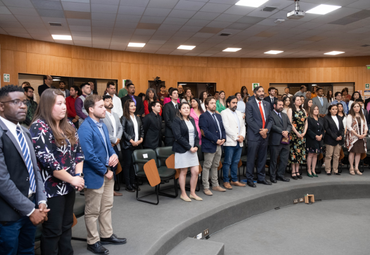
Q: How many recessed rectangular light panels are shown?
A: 8